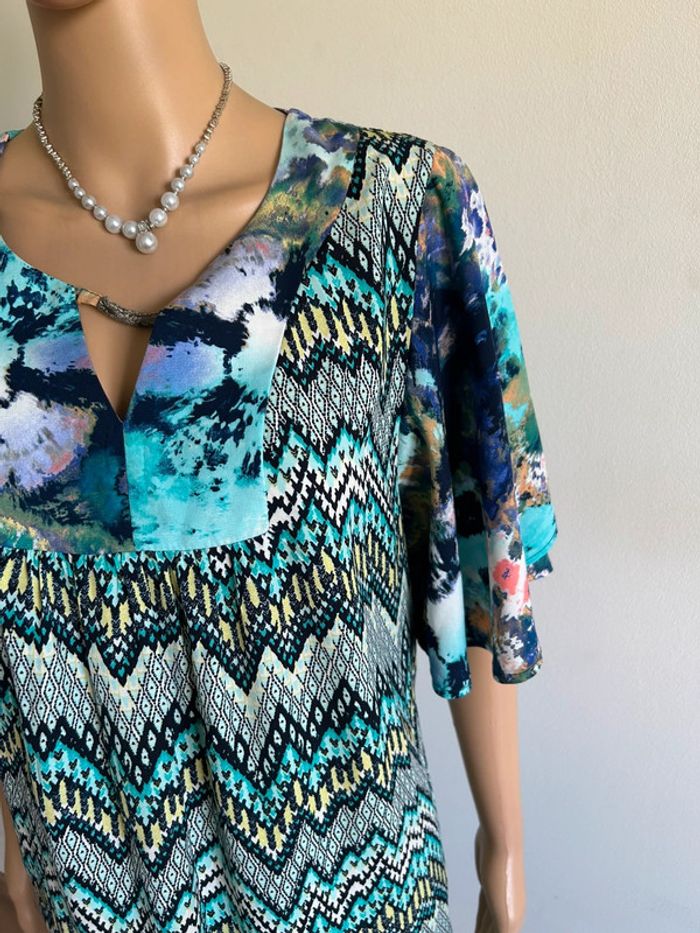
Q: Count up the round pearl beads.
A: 13